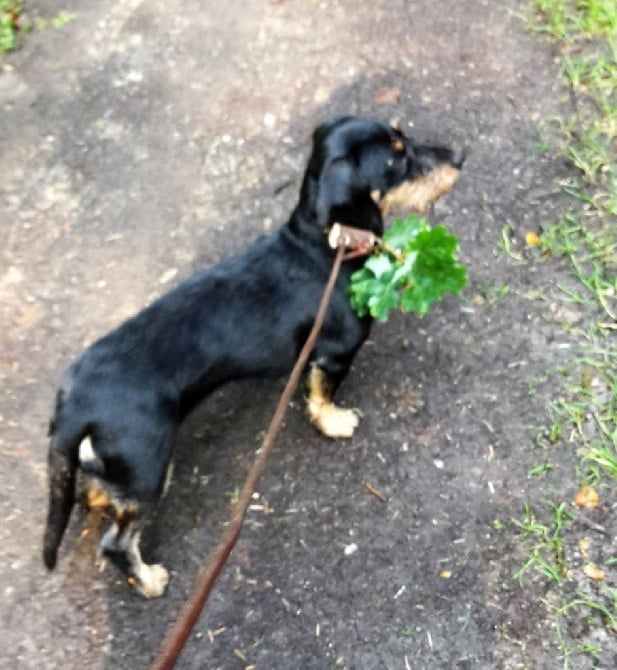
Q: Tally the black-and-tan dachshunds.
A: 1